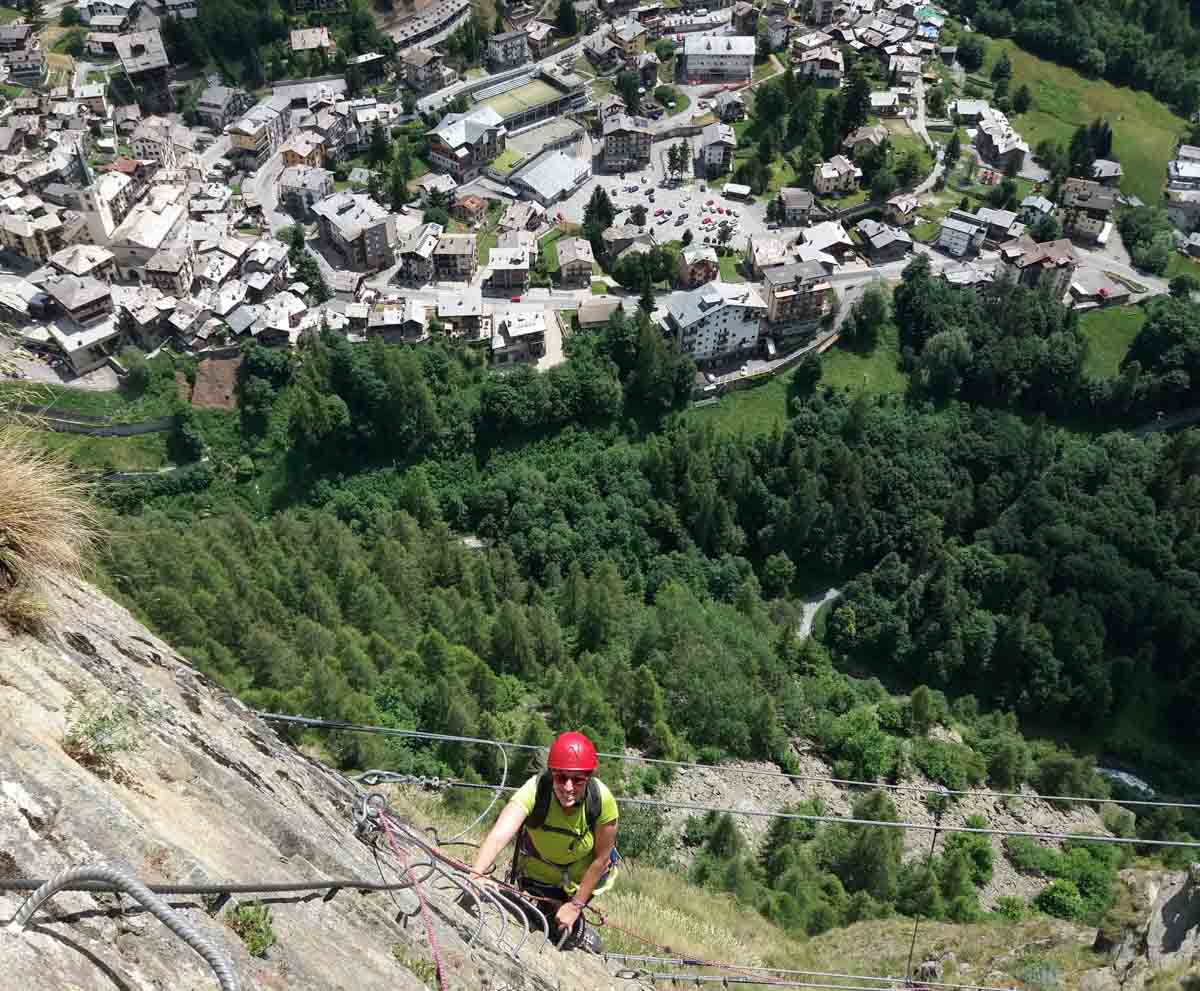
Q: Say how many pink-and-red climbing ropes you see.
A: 2